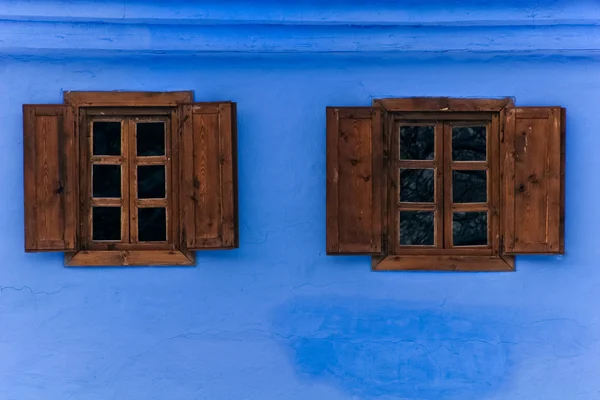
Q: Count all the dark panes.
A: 12